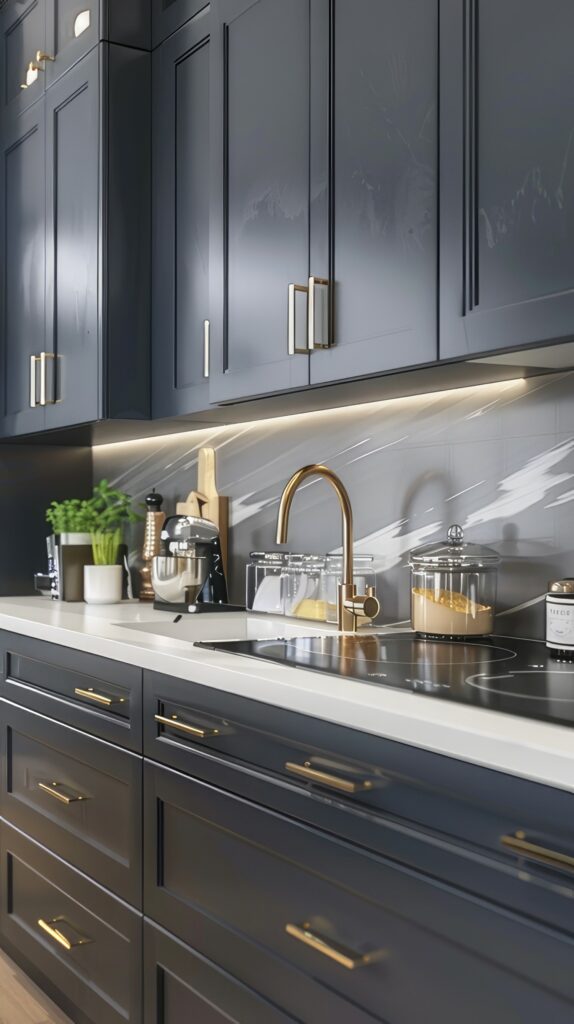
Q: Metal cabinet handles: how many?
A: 14